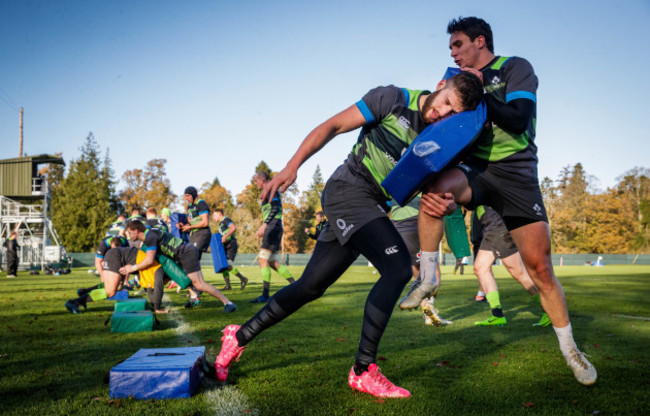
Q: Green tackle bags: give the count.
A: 4